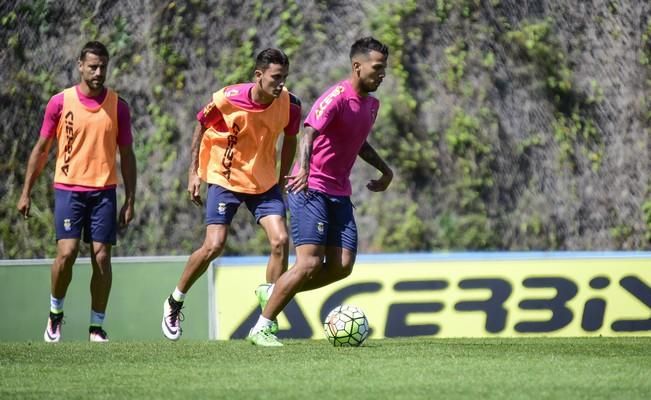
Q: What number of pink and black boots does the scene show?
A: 3